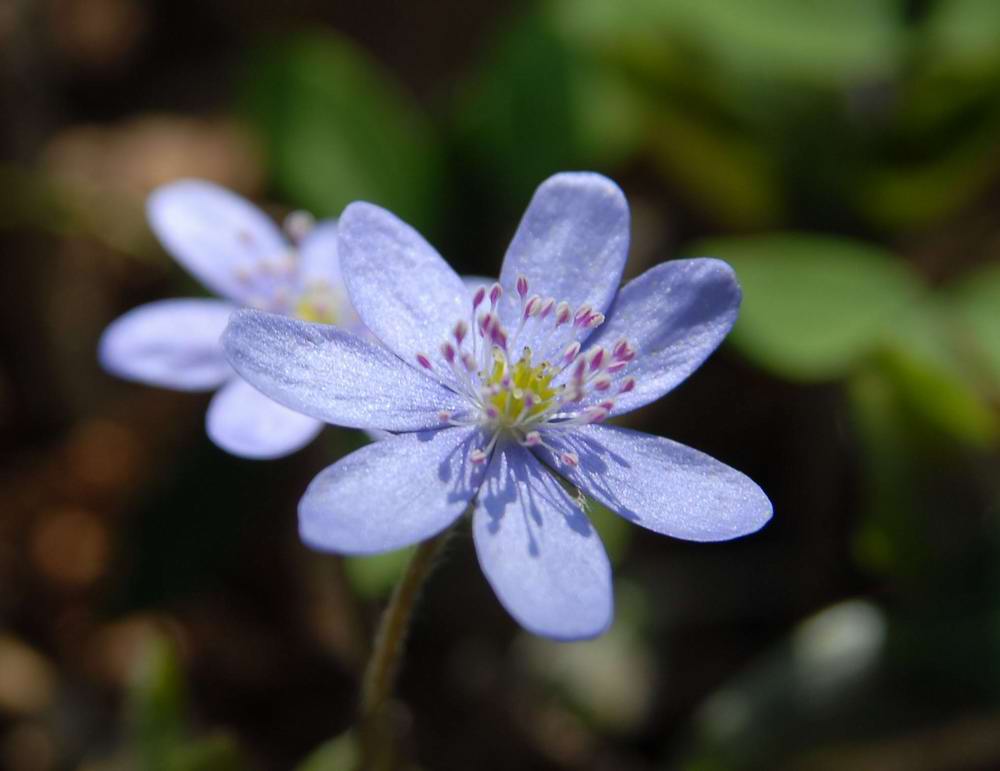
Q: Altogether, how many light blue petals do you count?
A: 11